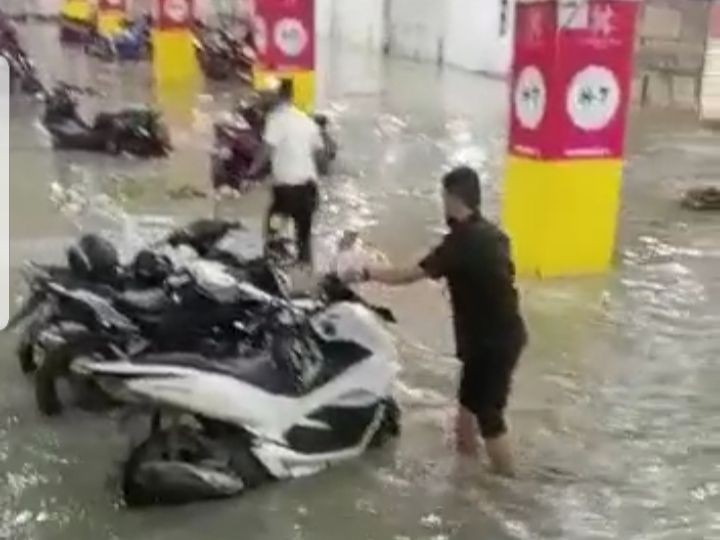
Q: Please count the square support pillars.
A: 5